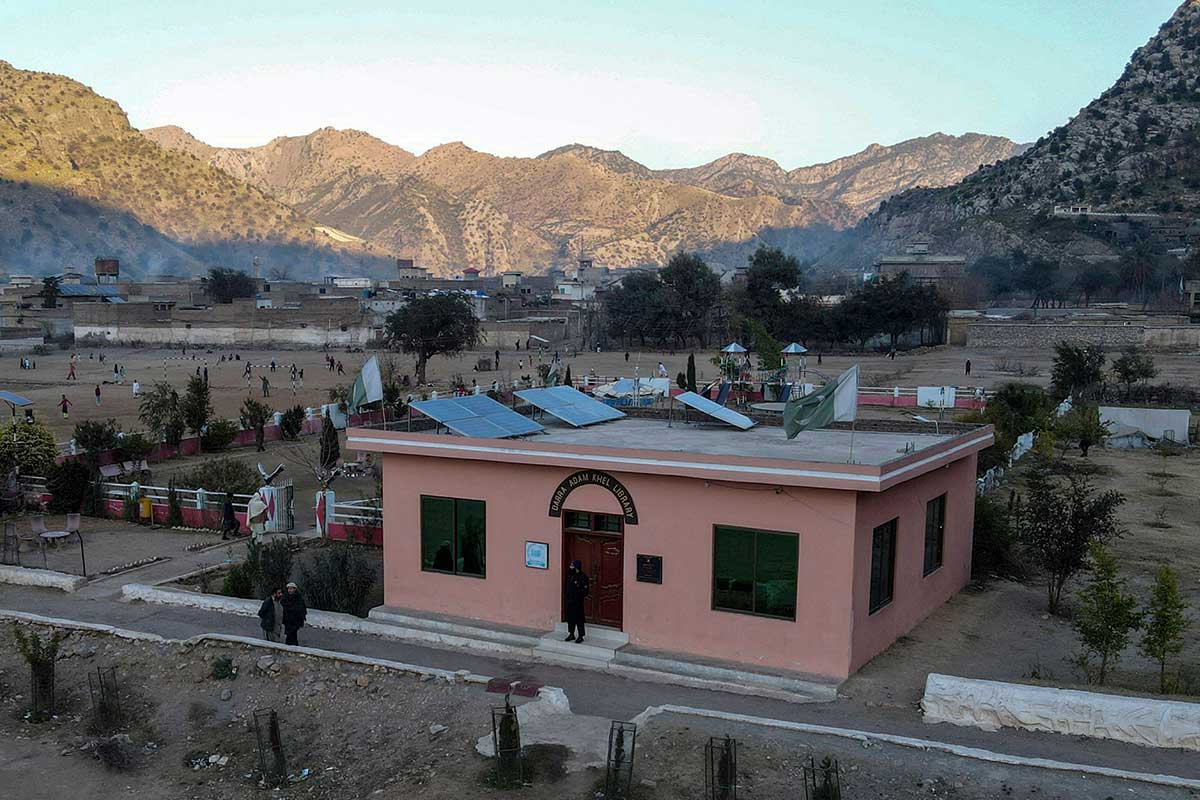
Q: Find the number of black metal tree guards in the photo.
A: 7